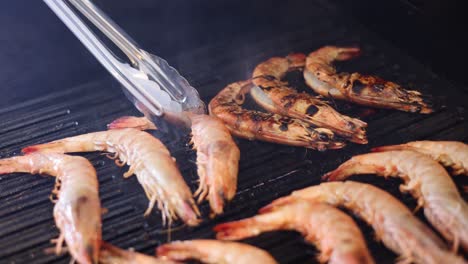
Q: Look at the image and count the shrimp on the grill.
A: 12